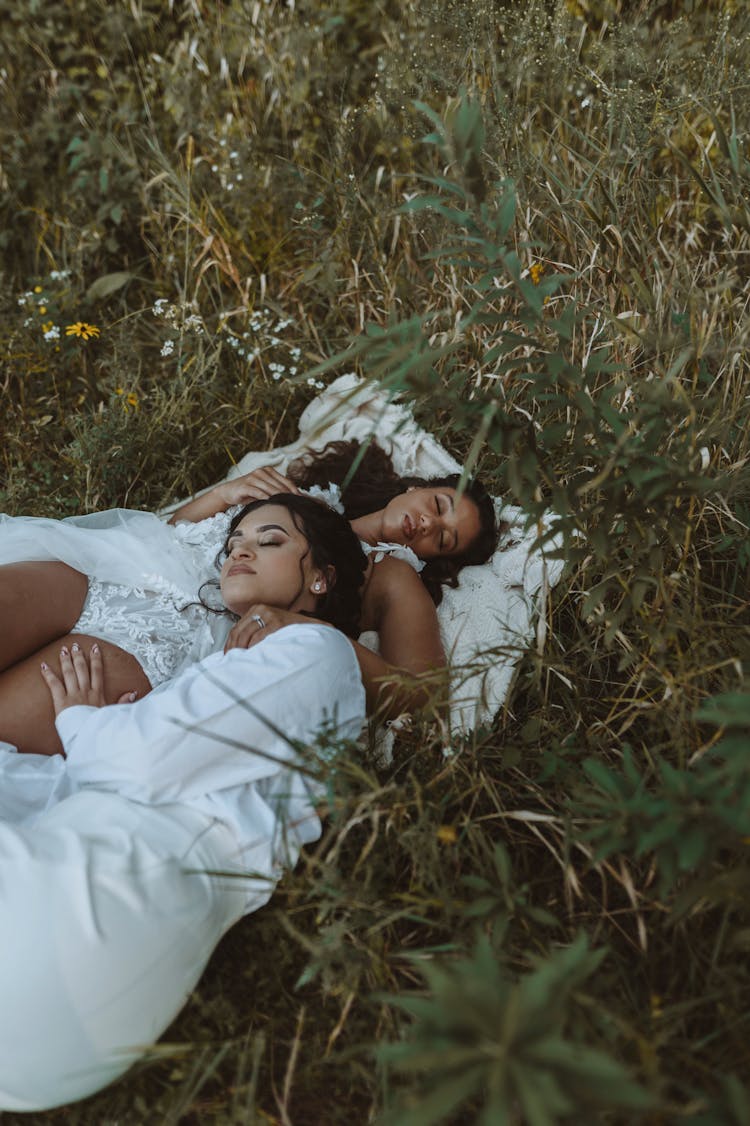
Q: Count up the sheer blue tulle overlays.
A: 0